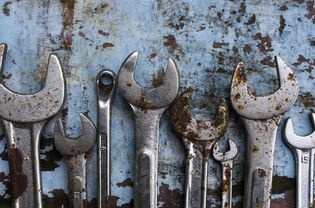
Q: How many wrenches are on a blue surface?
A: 8